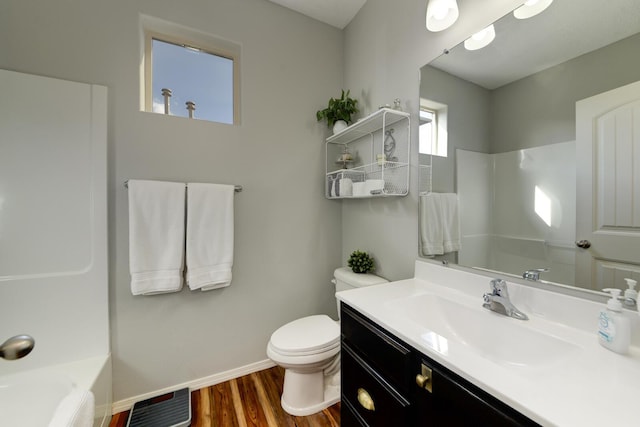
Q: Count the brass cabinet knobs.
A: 2